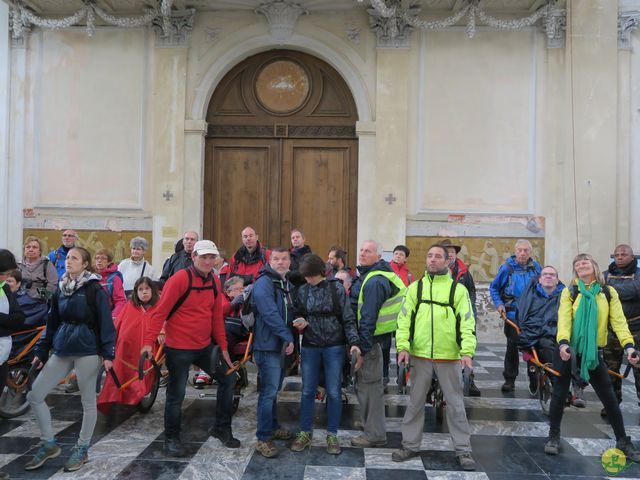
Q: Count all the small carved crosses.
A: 2